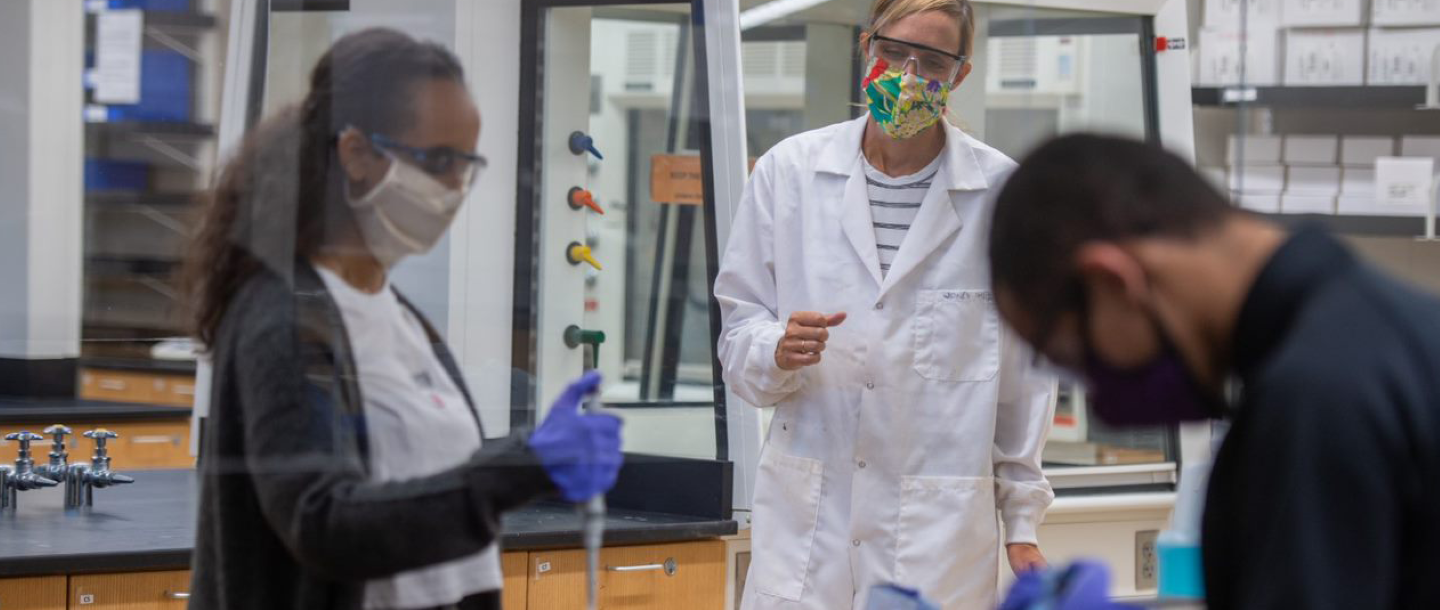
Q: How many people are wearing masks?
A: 3